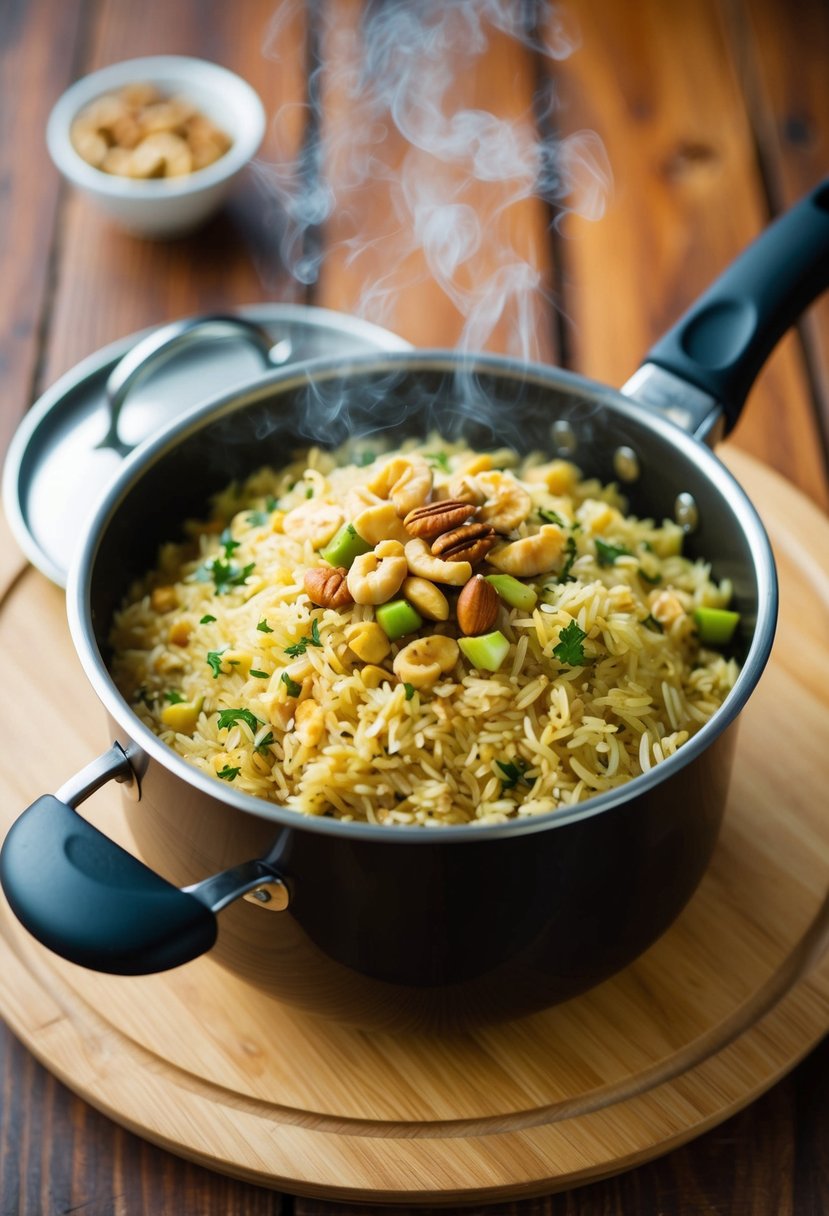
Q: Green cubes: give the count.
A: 5